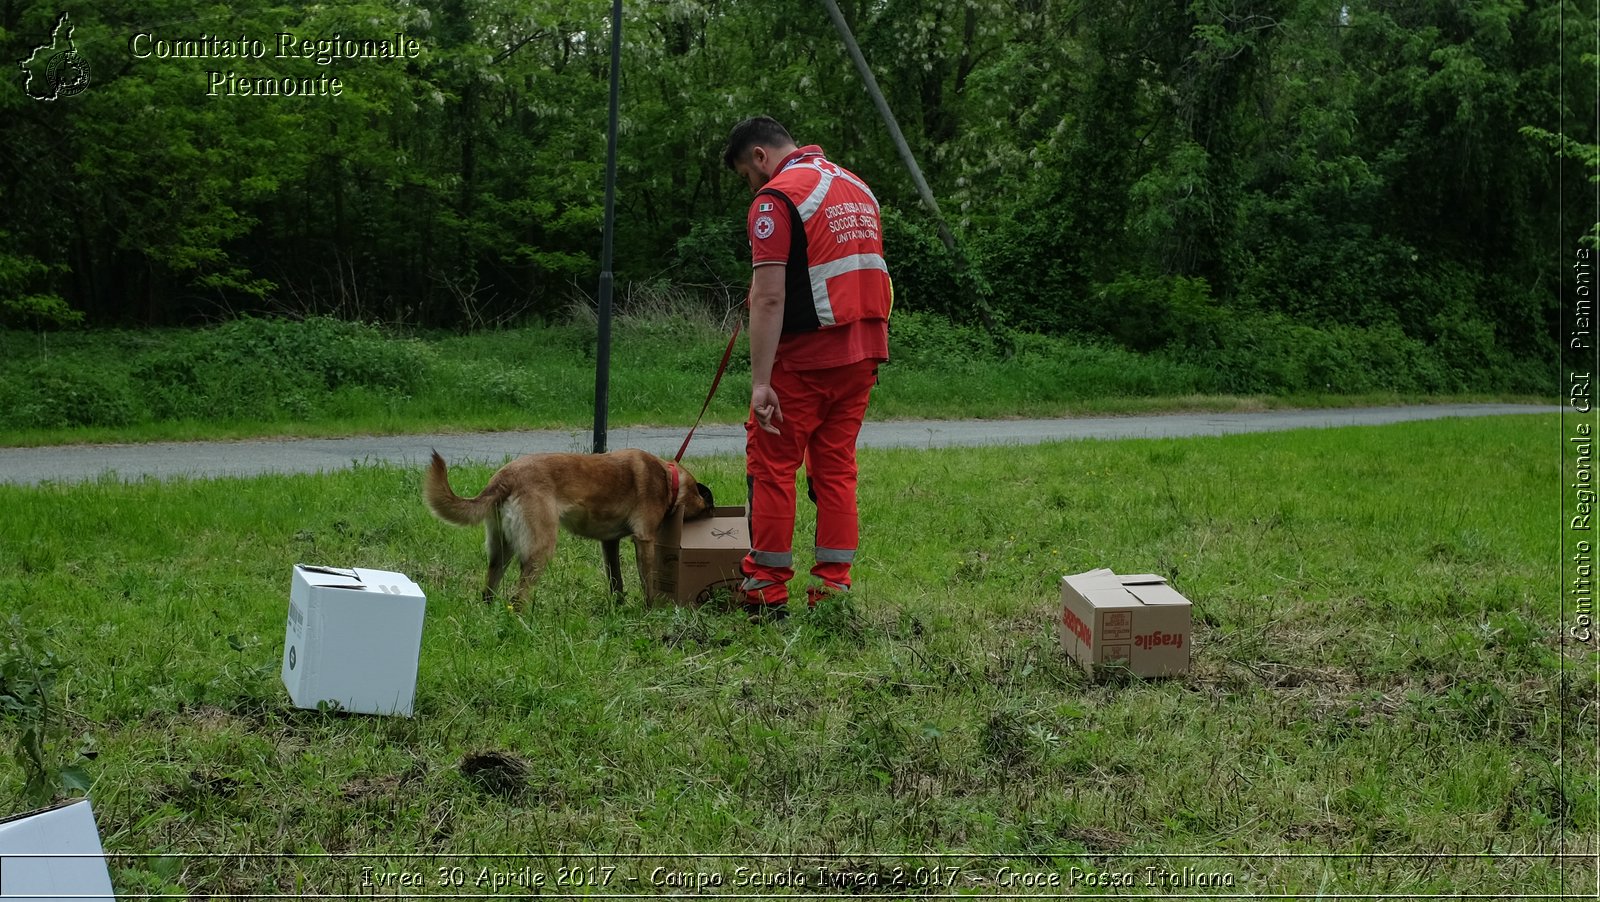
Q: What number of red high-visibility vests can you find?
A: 1